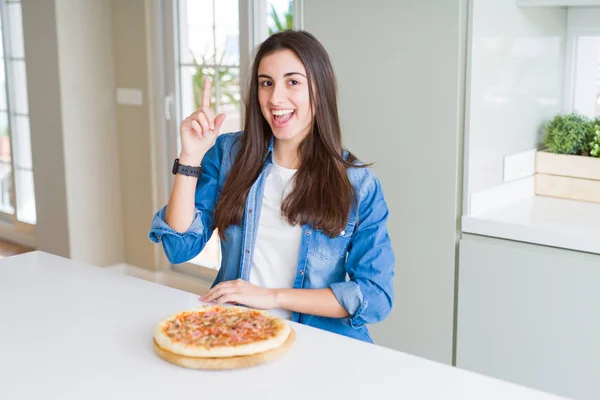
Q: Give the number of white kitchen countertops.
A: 2